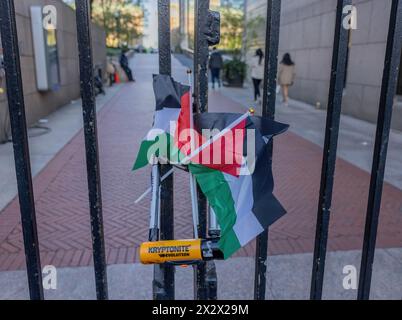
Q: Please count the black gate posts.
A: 7